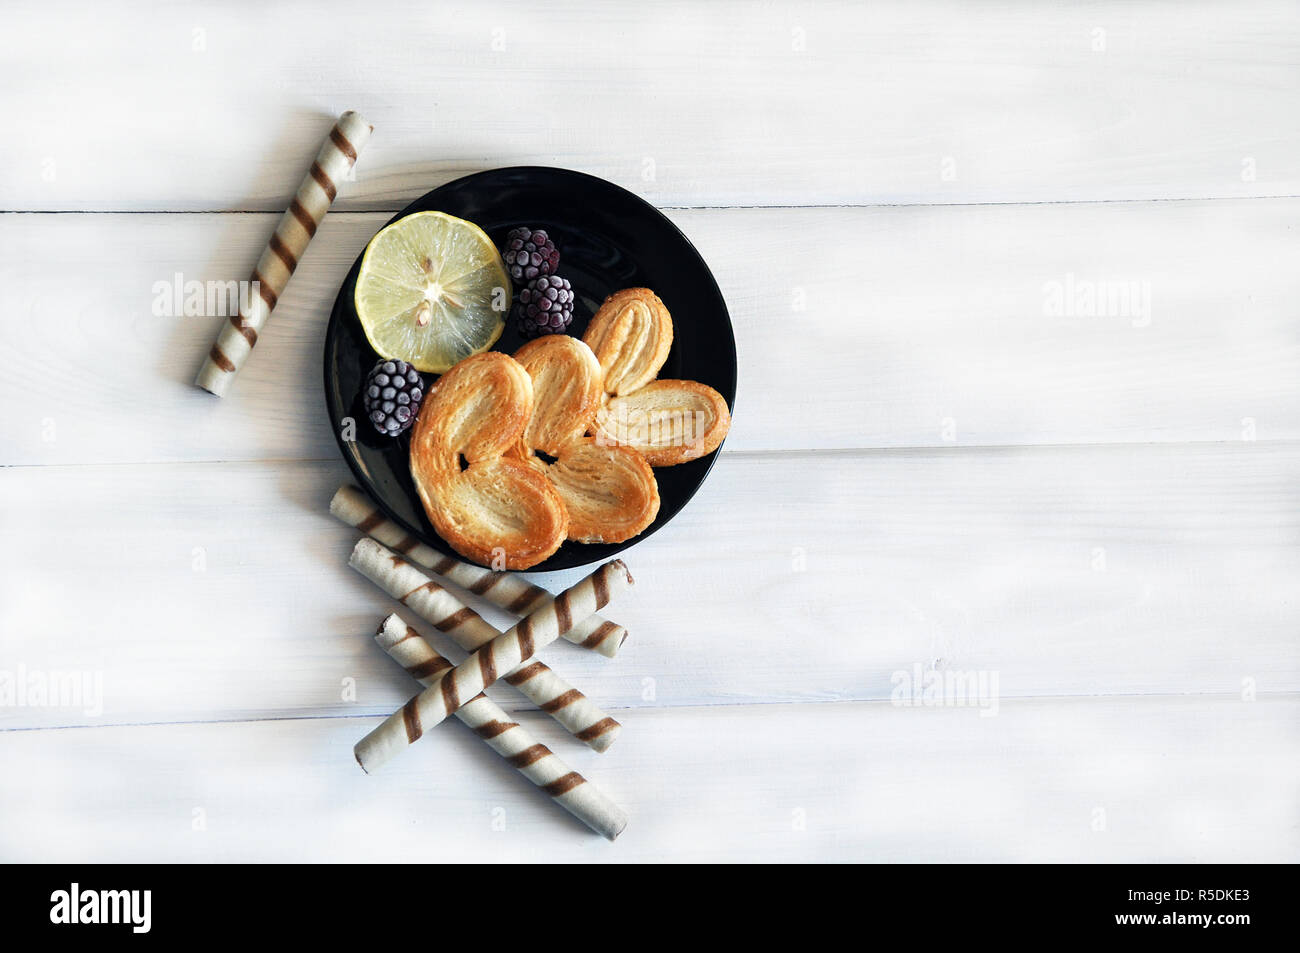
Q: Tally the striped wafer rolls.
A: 5